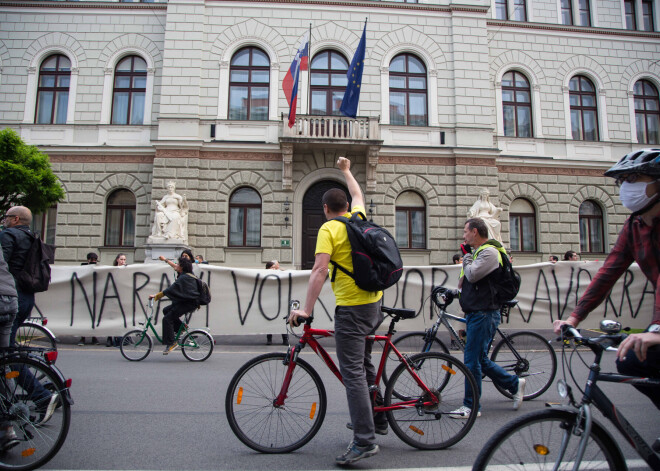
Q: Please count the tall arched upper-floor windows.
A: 8